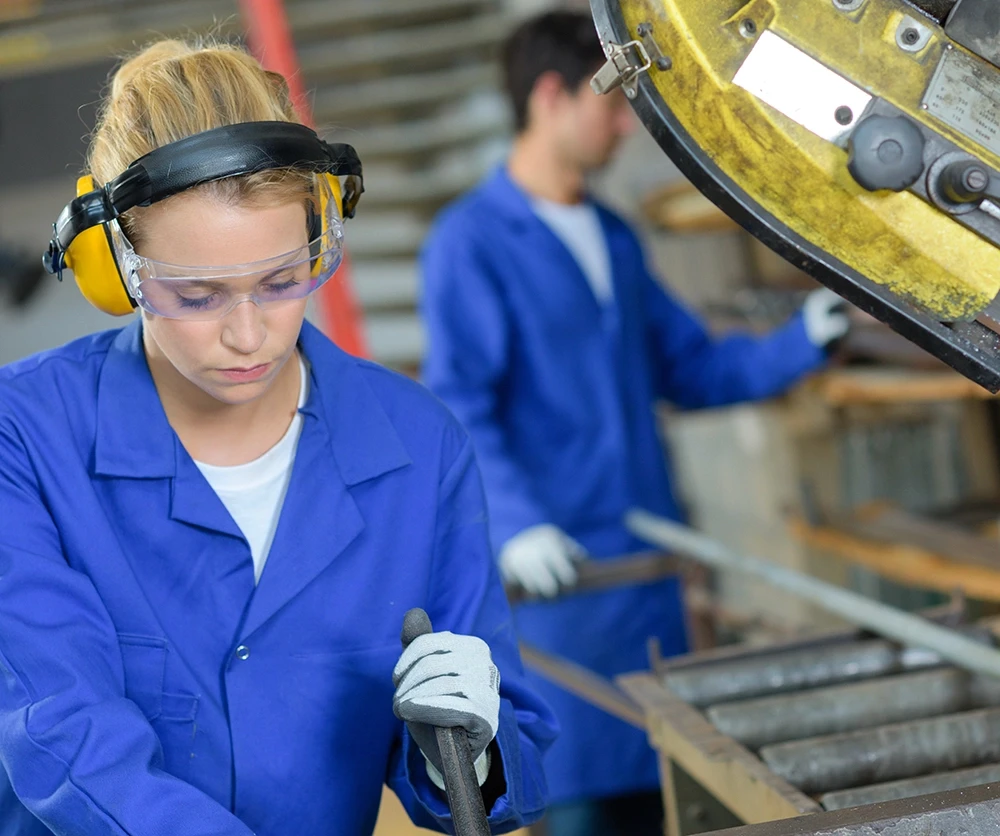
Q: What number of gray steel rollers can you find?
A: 4